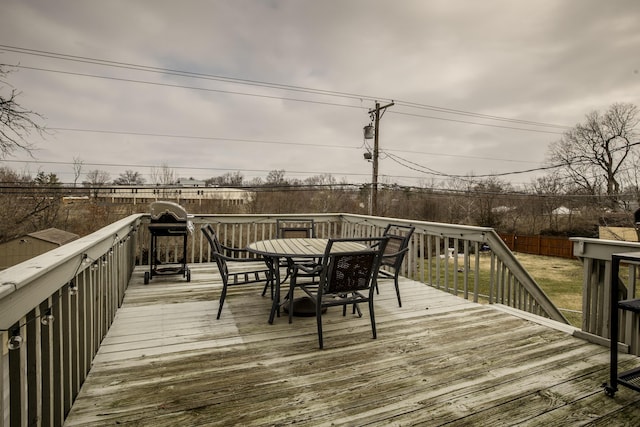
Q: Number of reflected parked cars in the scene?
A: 0